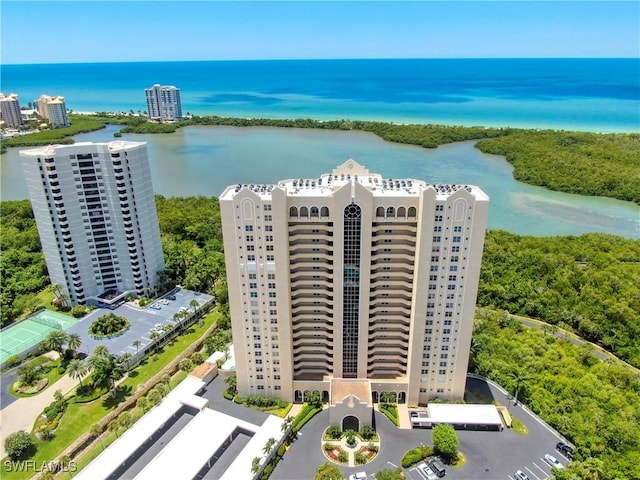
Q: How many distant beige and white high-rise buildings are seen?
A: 3